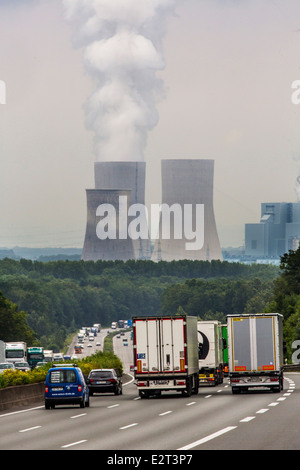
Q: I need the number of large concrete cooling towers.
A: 3